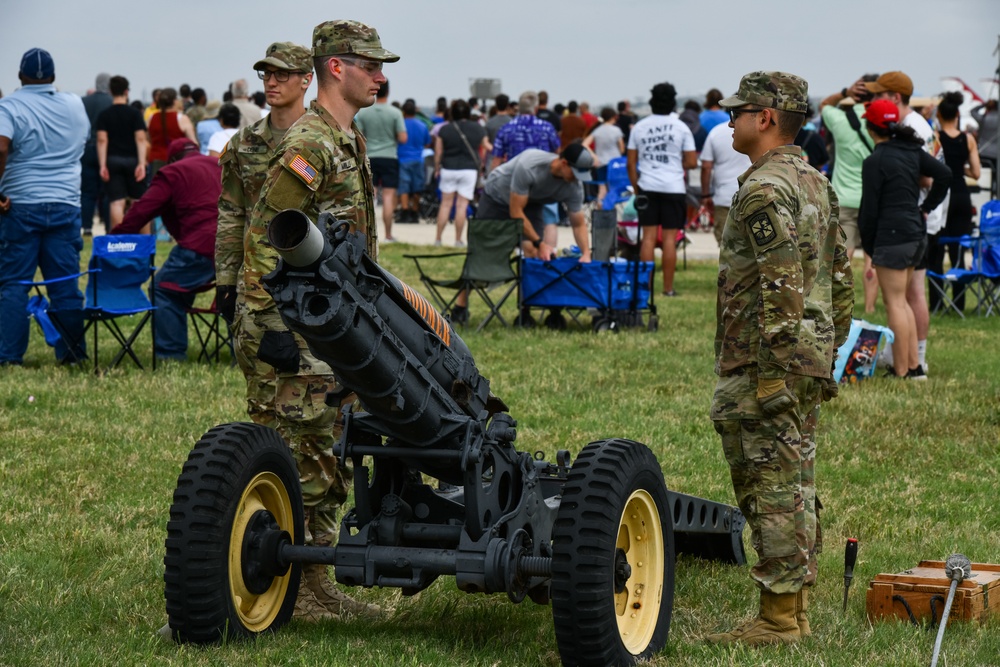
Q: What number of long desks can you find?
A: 0